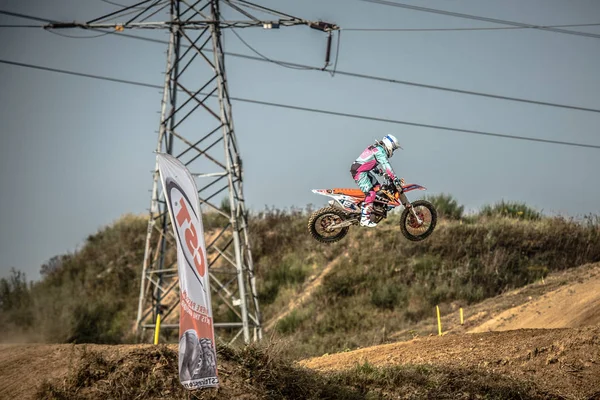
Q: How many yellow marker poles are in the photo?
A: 3